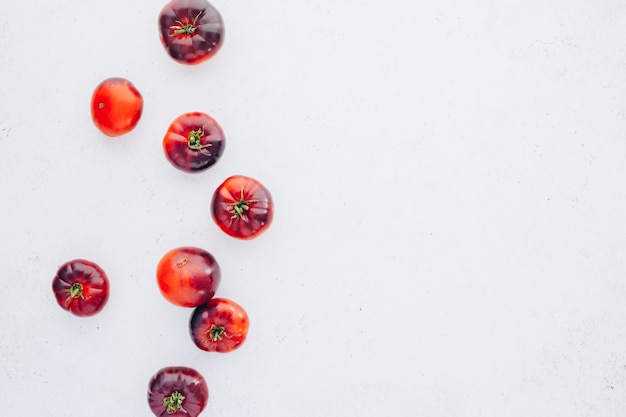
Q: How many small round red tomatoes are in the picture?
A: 8